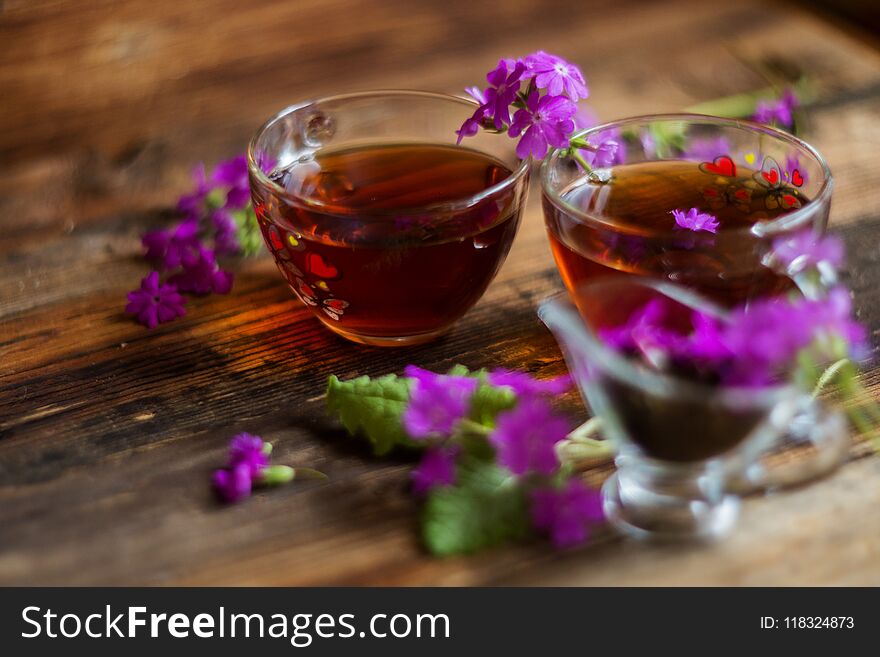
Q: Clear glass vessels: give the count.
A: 3